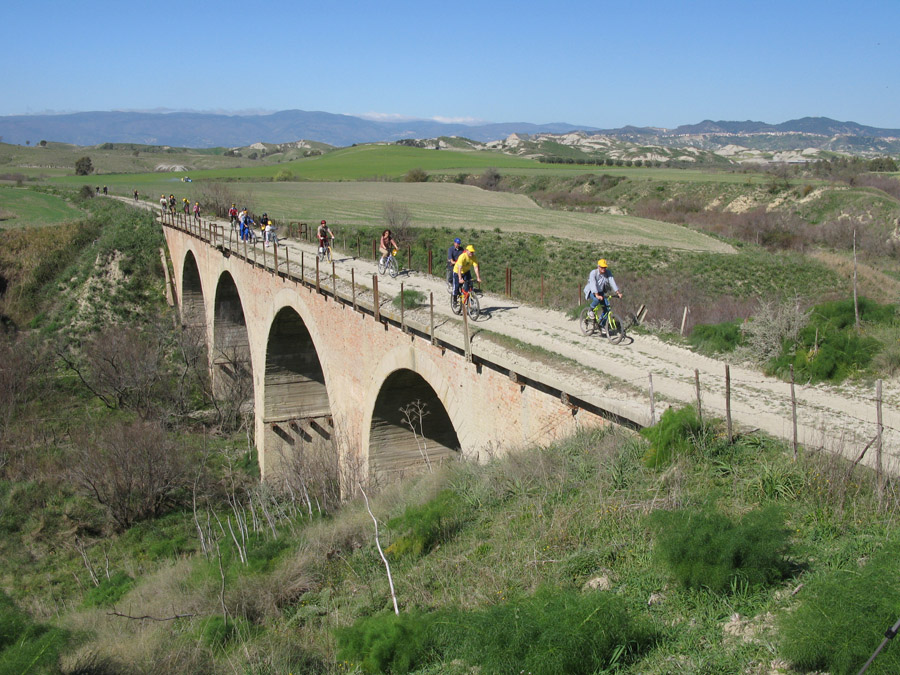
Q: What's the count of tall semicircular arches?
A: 4